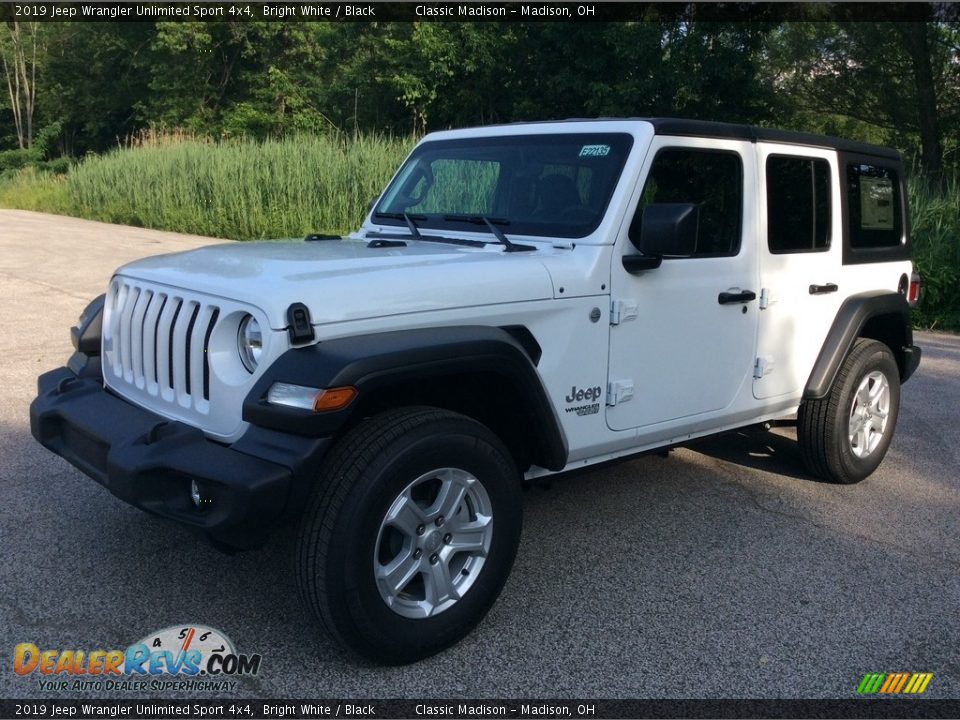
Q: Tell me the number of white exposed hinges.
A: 4